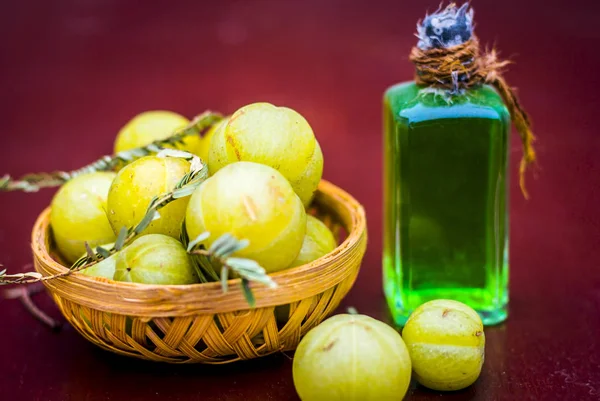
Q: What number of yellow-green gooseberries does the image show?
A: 11